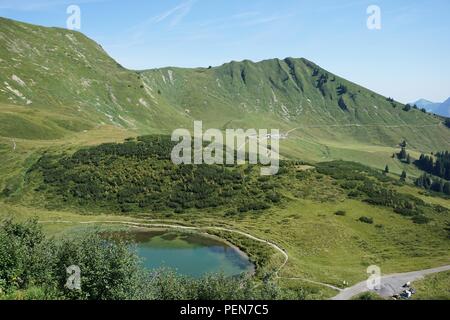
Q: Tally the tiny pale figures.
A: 2